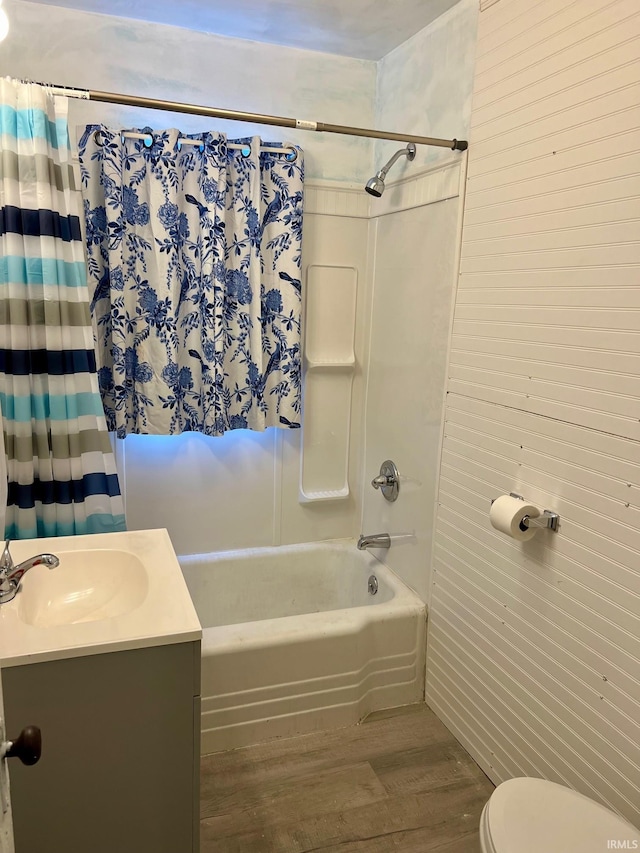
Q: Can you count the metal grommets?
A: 7